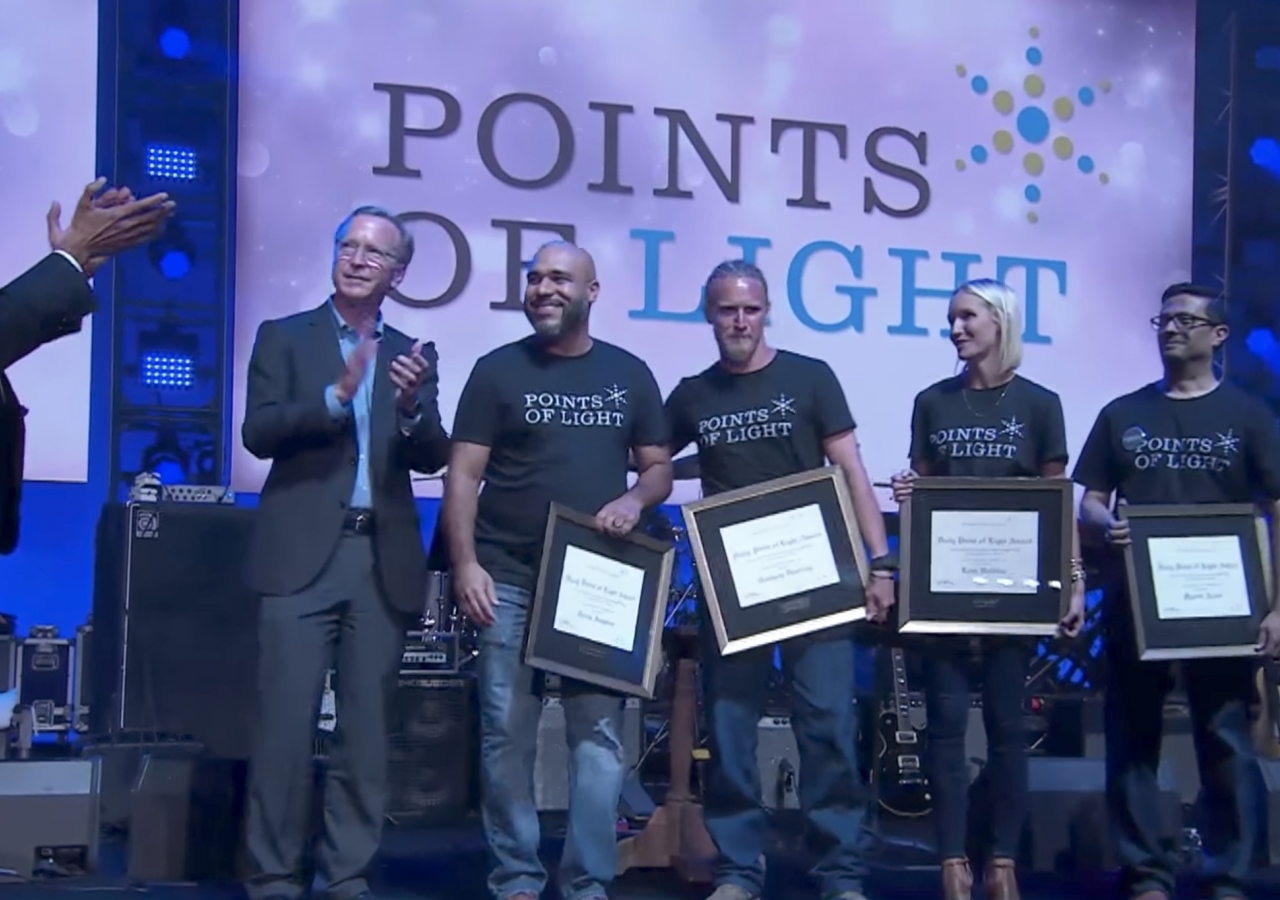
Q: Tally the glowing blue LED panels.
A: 2